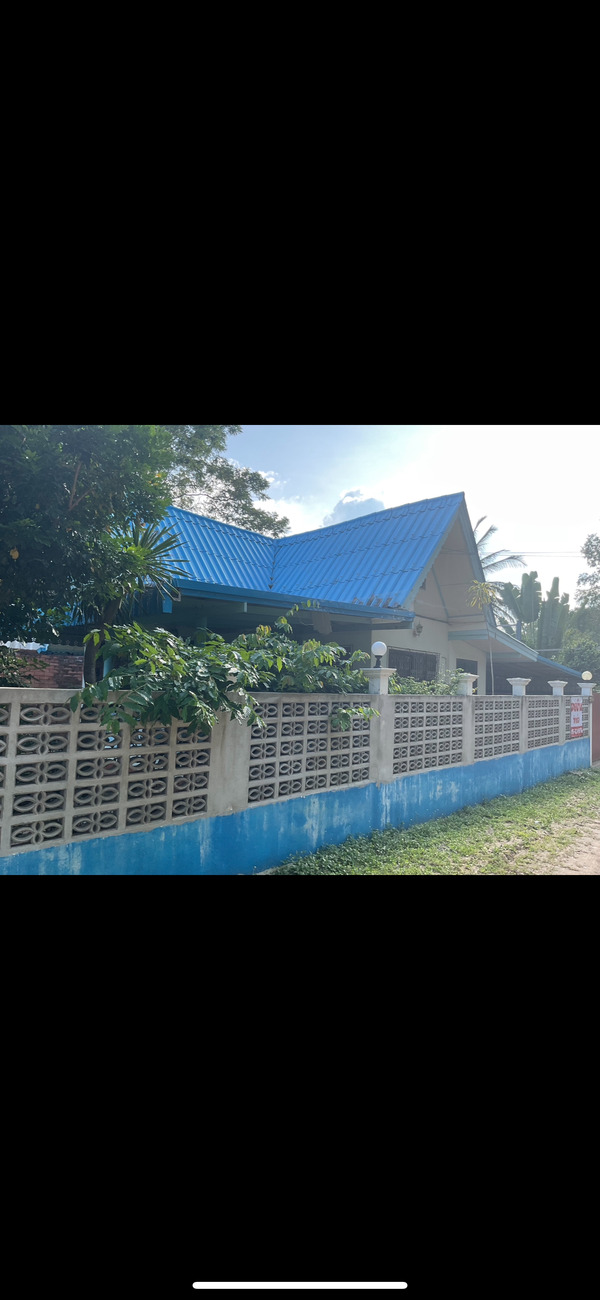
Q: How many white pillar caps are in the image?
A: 5